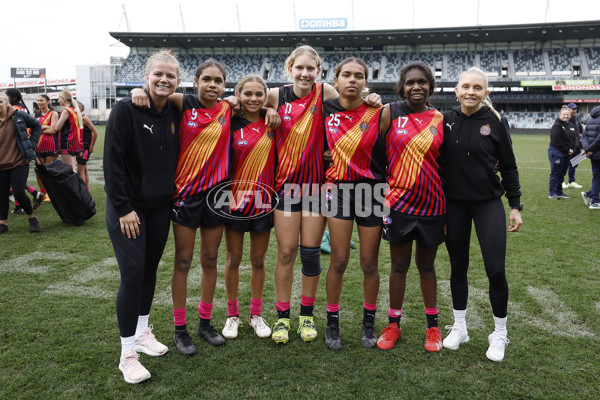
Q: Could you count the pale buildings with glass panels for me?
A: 1